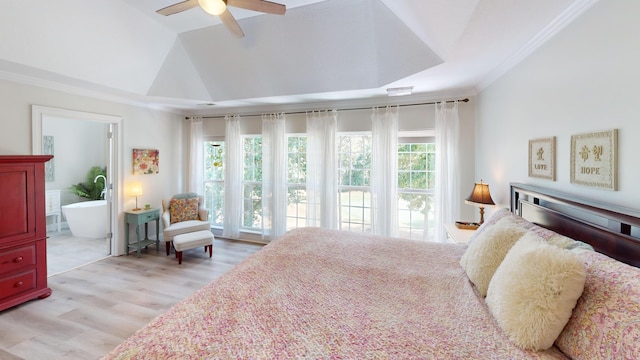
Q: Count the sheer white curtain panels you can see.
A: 6